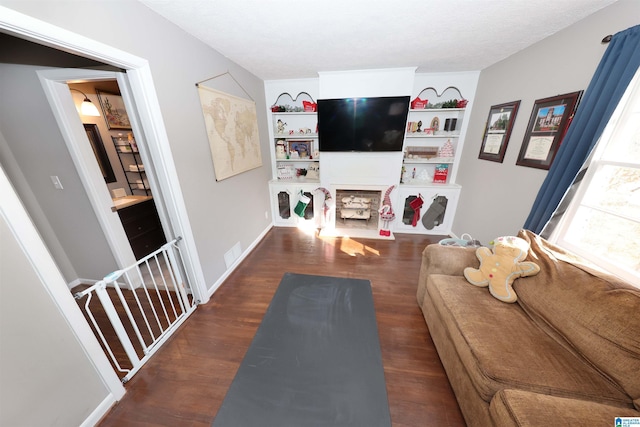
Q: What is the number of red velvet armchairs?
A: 0